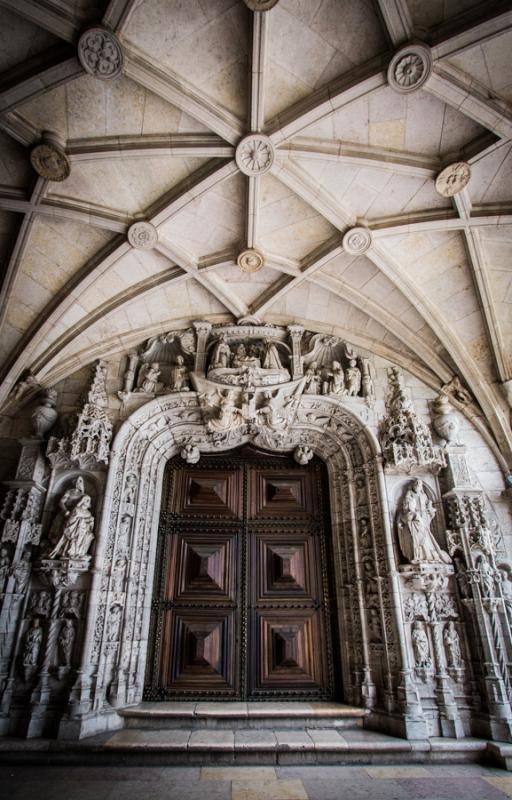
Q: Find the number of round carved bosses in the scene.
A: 9